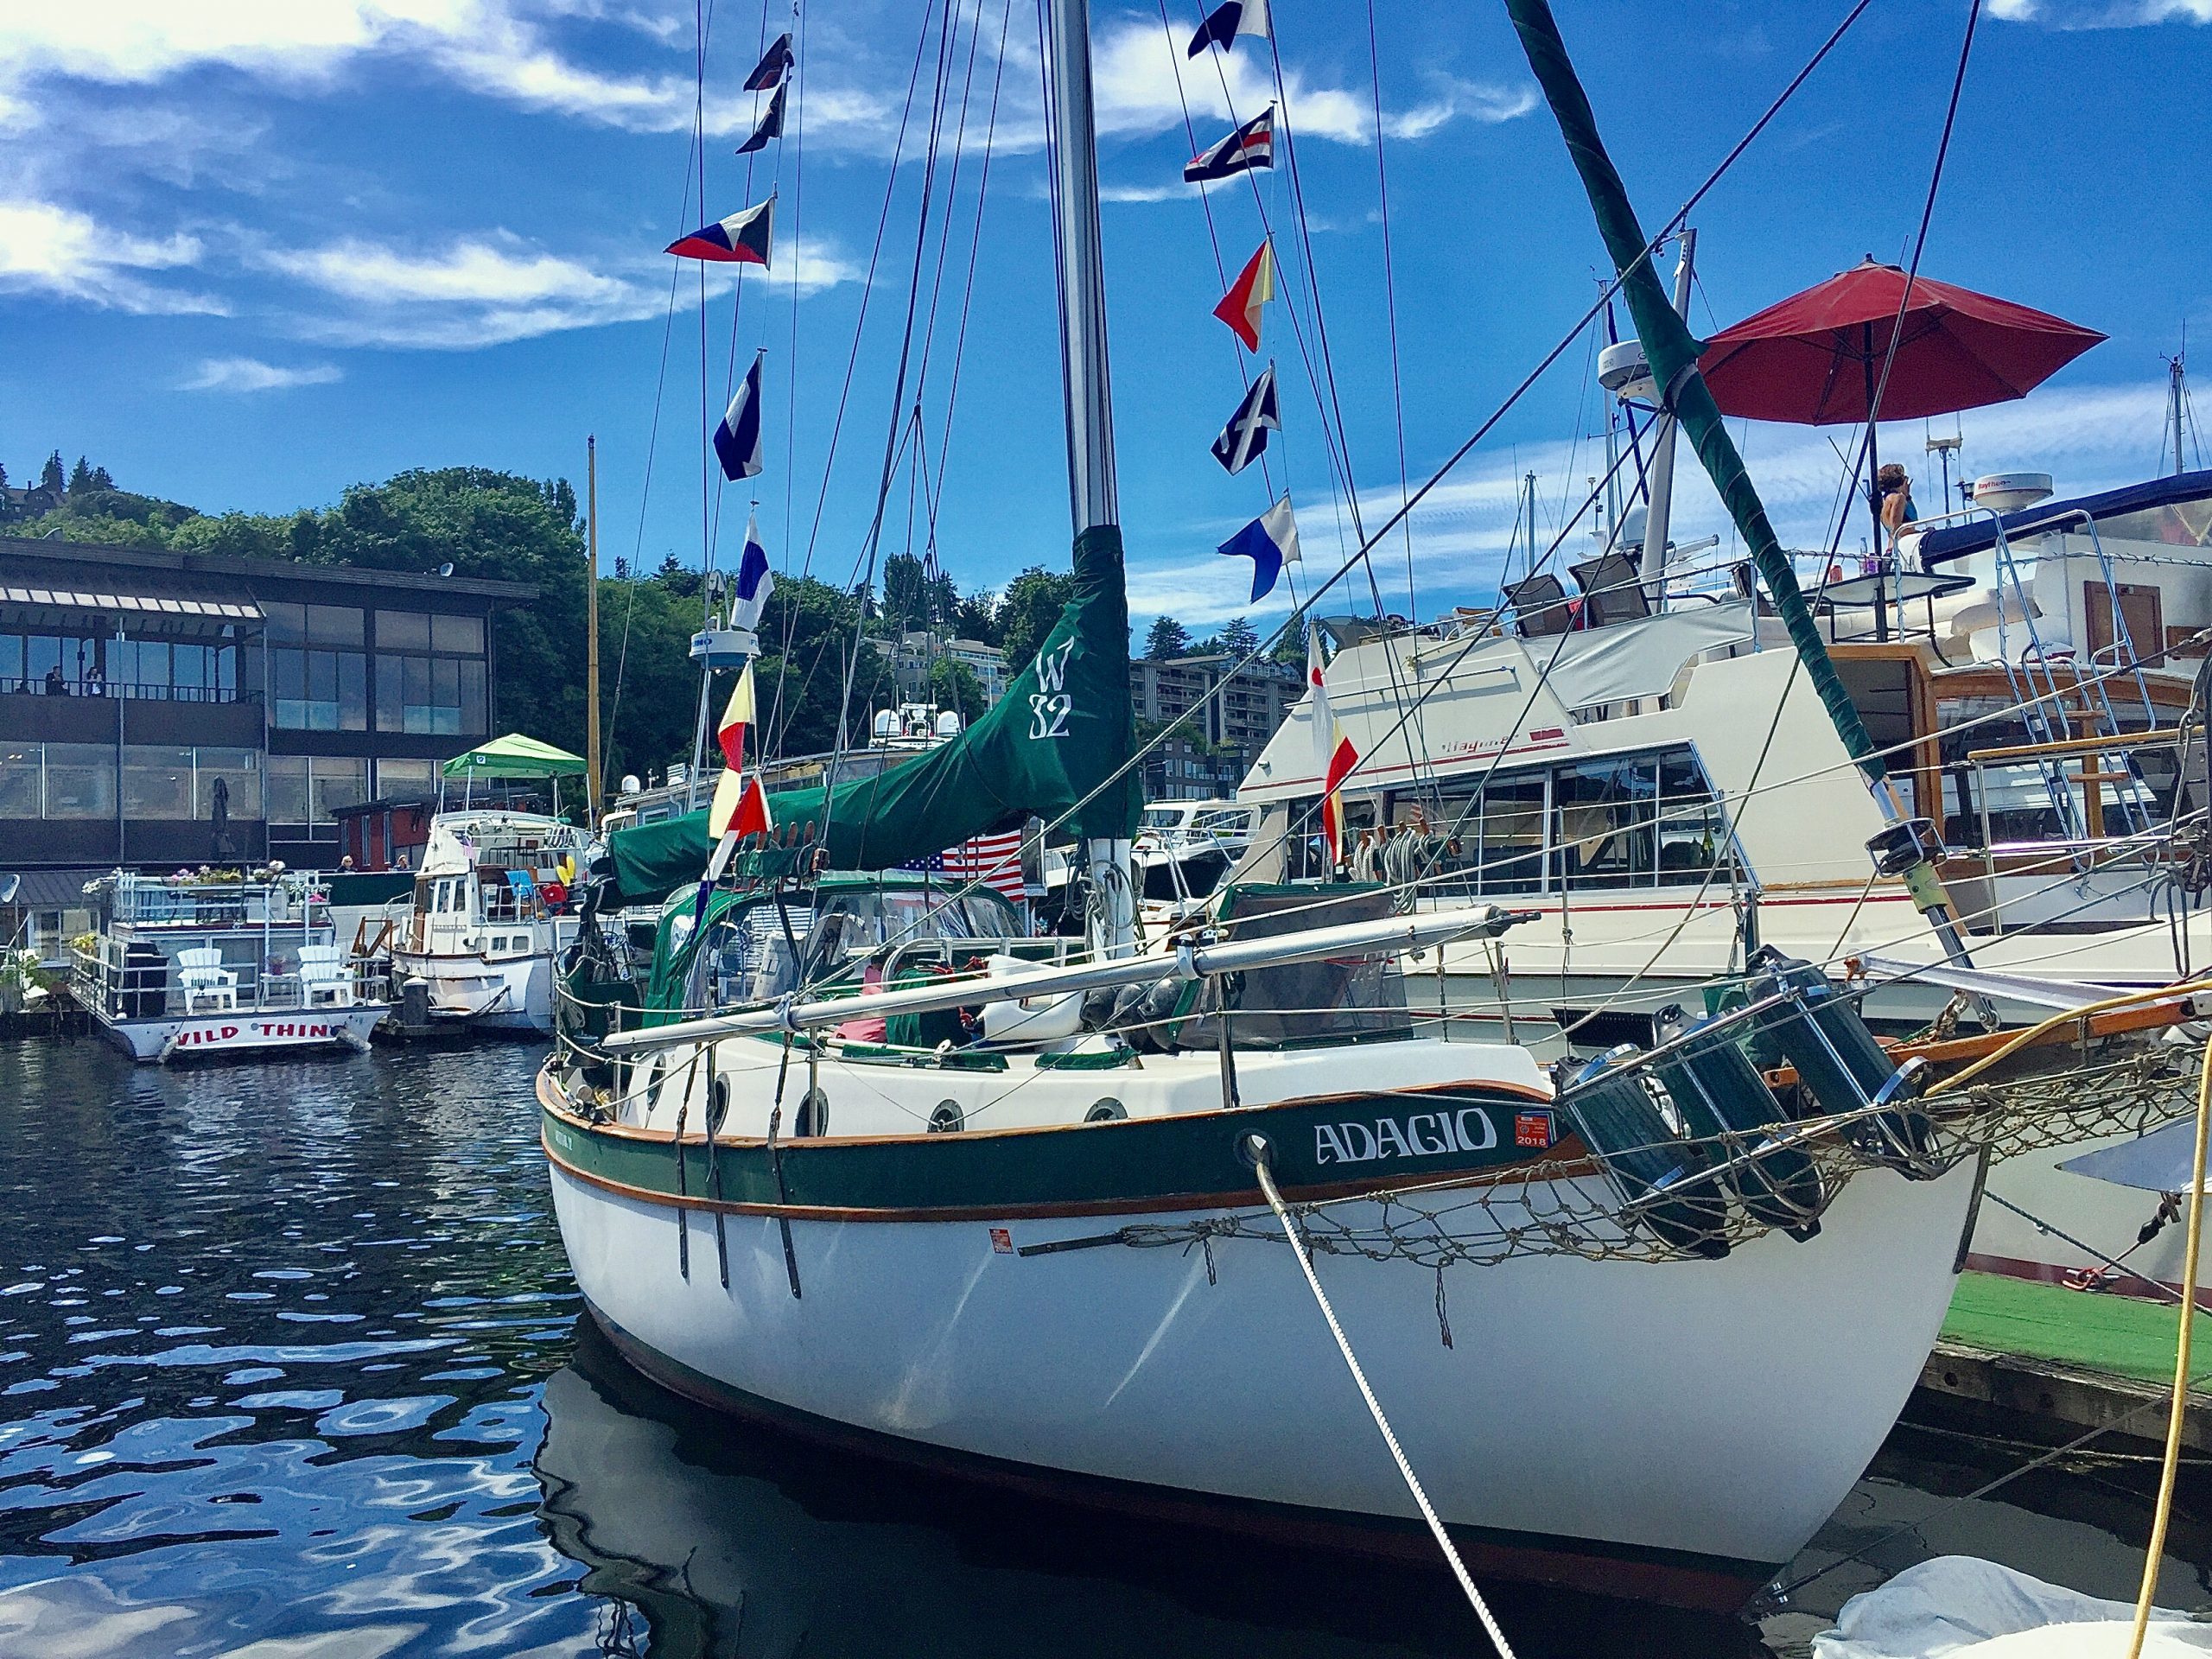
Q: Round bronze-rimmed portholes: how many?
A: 5